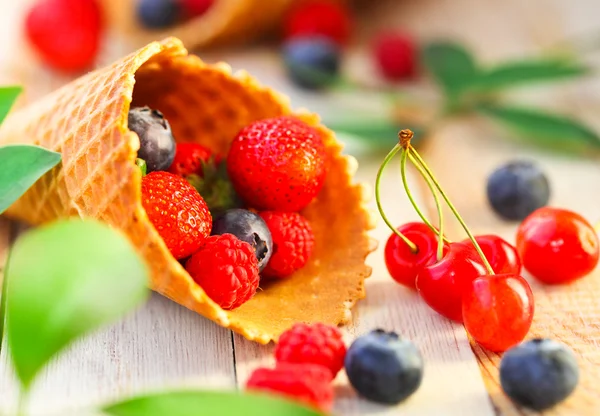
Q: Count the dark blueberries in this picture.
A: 7